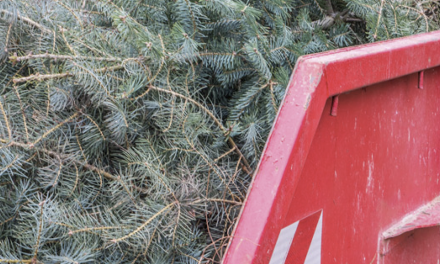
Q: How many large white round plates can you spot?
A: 0